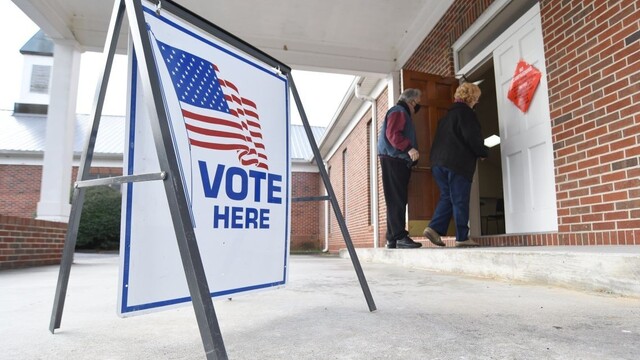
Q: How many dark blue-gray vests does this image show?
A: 1